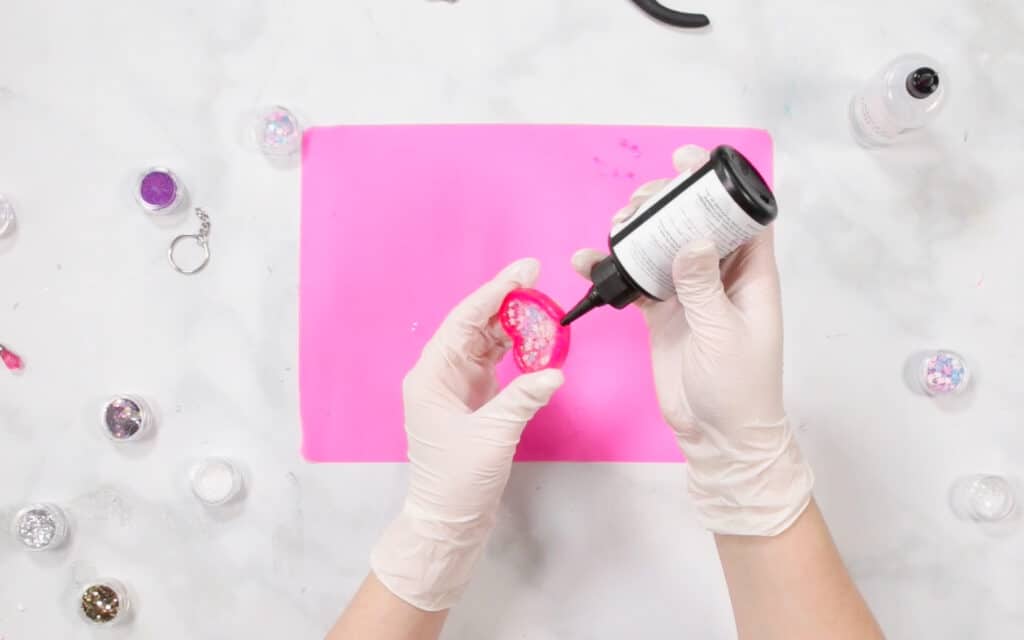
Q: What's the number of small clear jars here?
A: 9